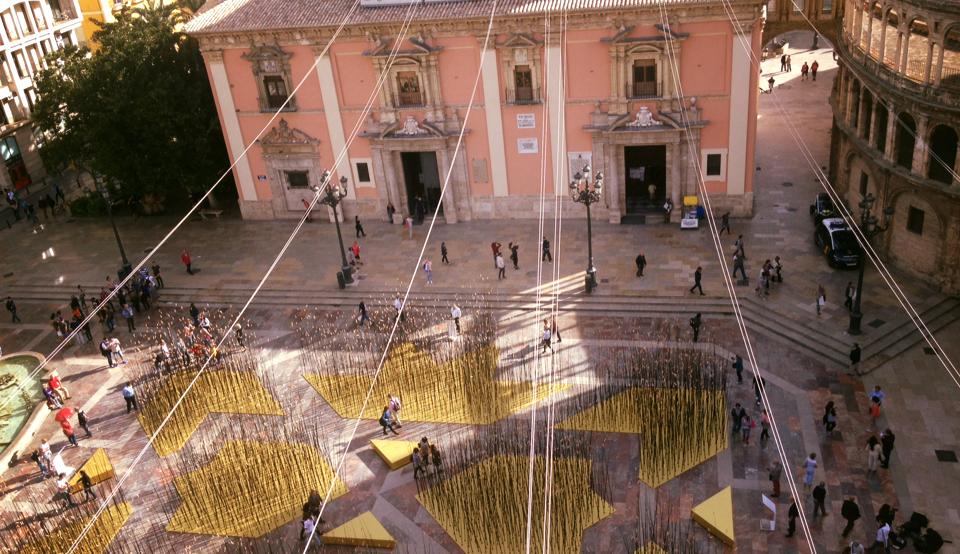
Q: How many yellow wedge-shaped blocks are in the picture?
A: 4